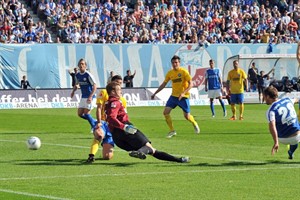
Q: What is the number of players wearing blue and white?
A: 3